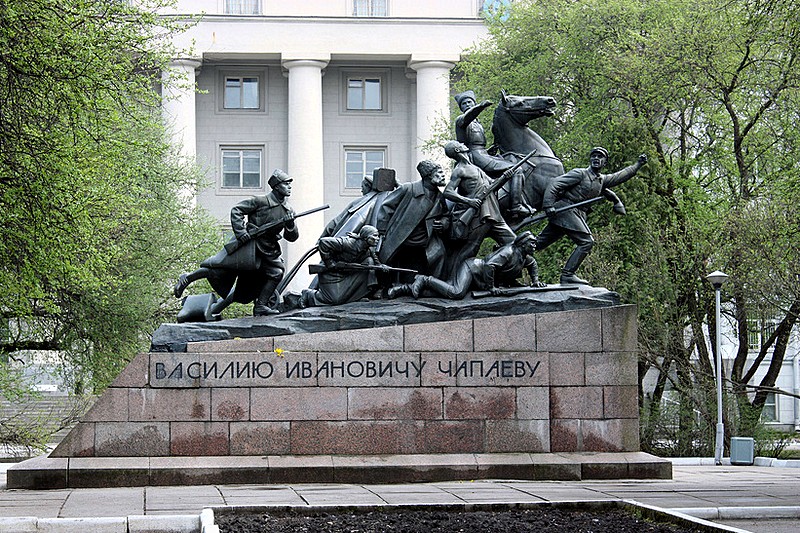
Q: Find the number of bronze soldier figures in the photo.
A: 8